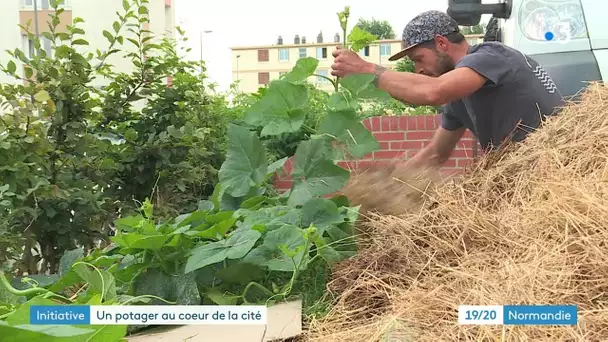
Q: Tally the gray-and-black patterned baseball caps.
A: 1